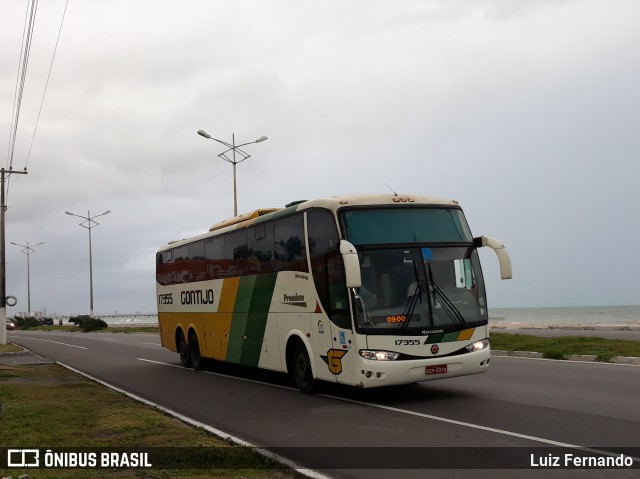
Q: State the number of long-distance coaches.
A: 1